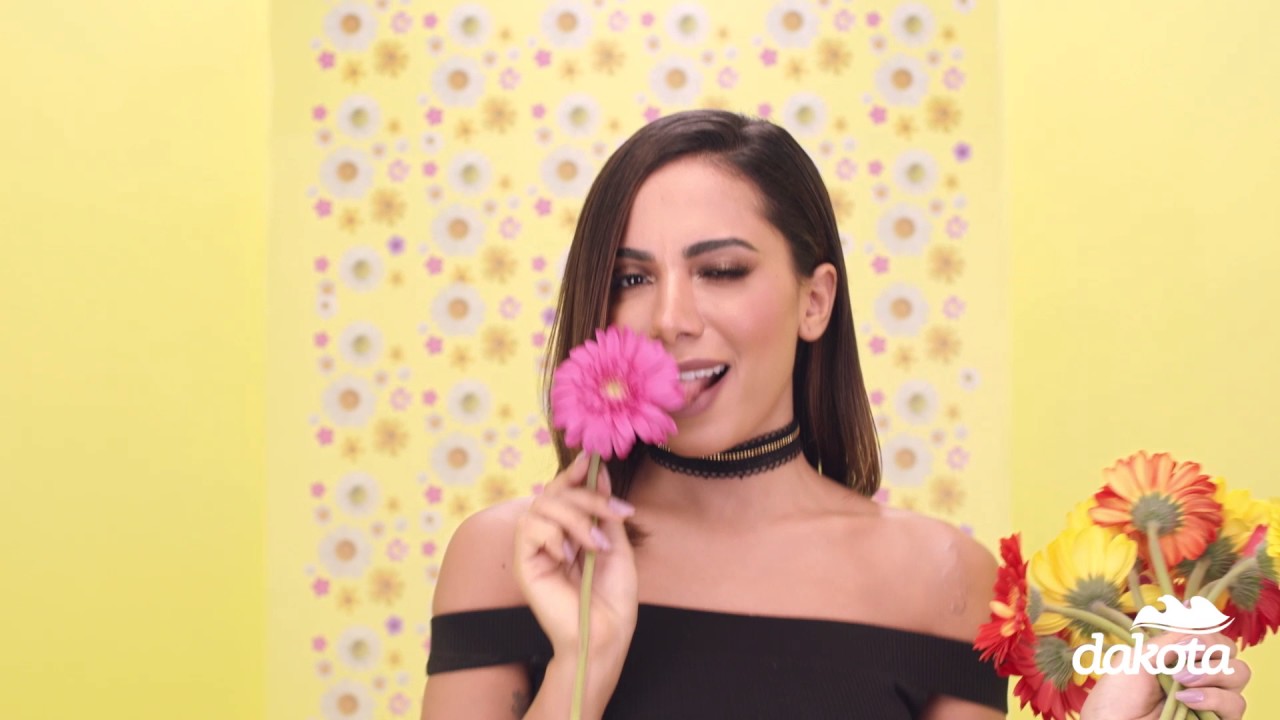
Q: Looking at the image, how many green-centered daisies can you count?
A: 14